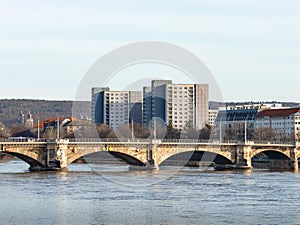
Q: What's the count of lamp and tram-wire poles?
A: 6